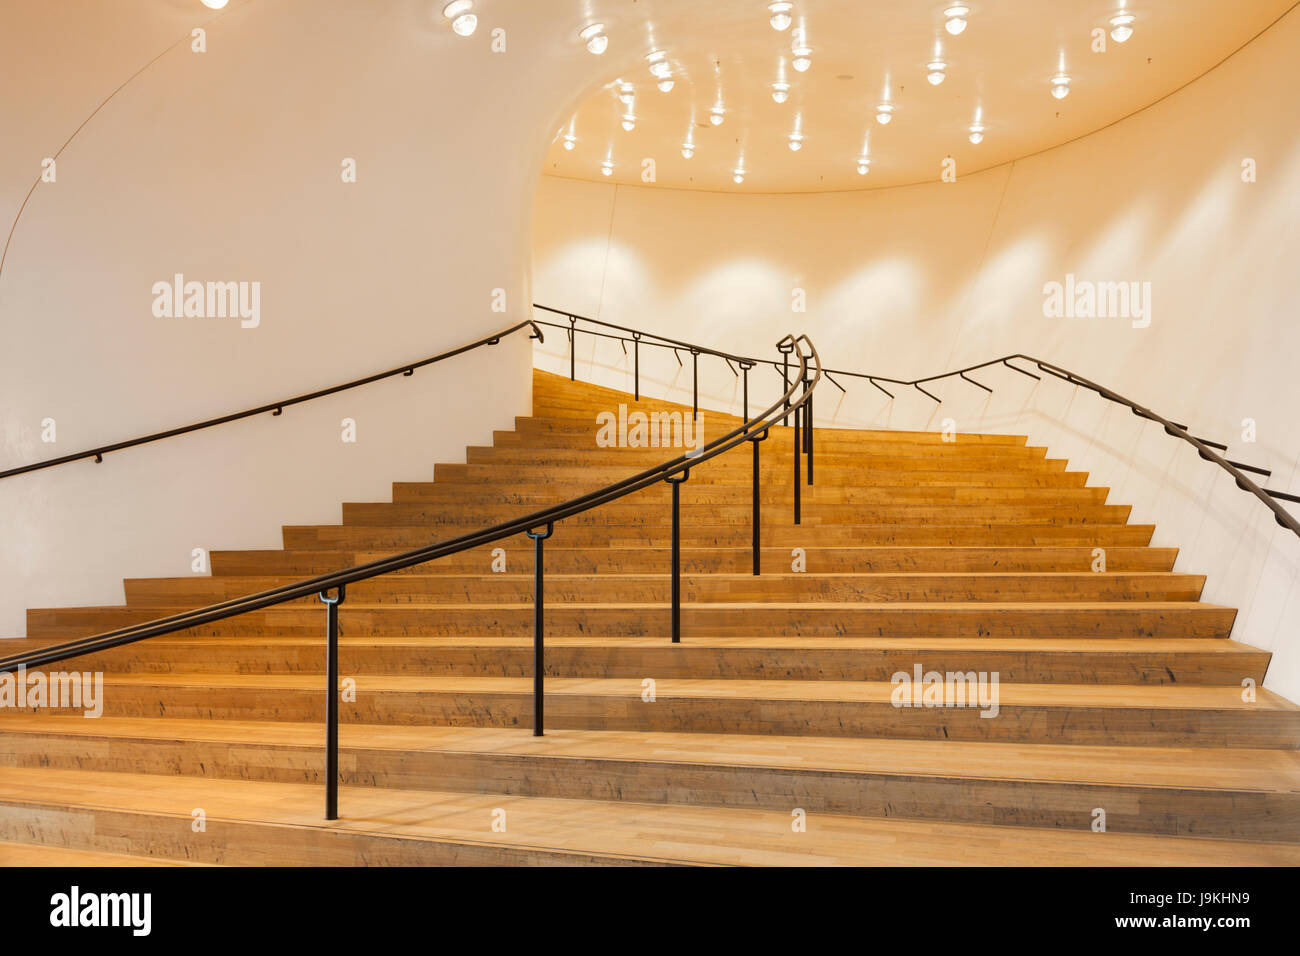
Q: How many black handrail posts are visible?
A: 12